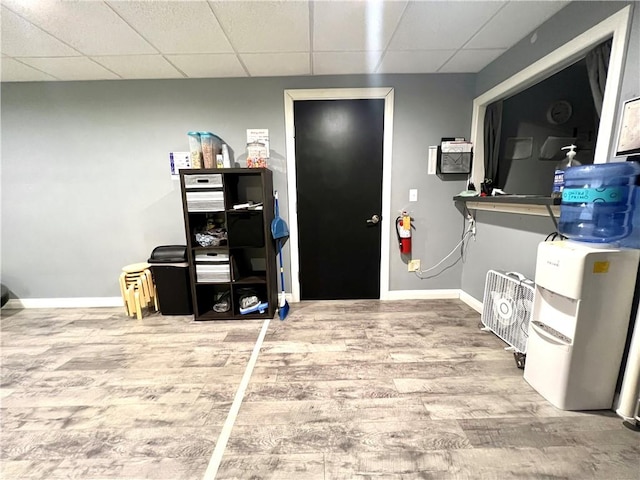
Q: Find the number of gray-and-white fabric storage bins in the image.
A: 2